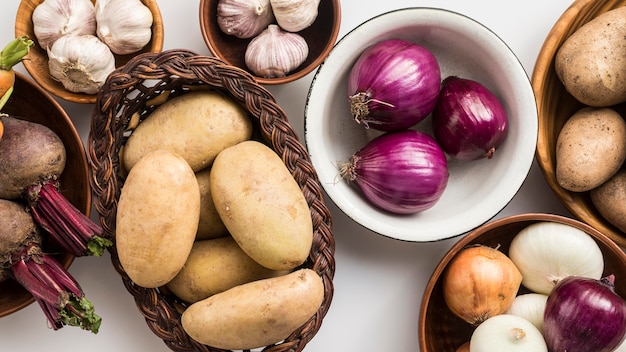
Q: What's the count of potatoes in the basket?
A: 6